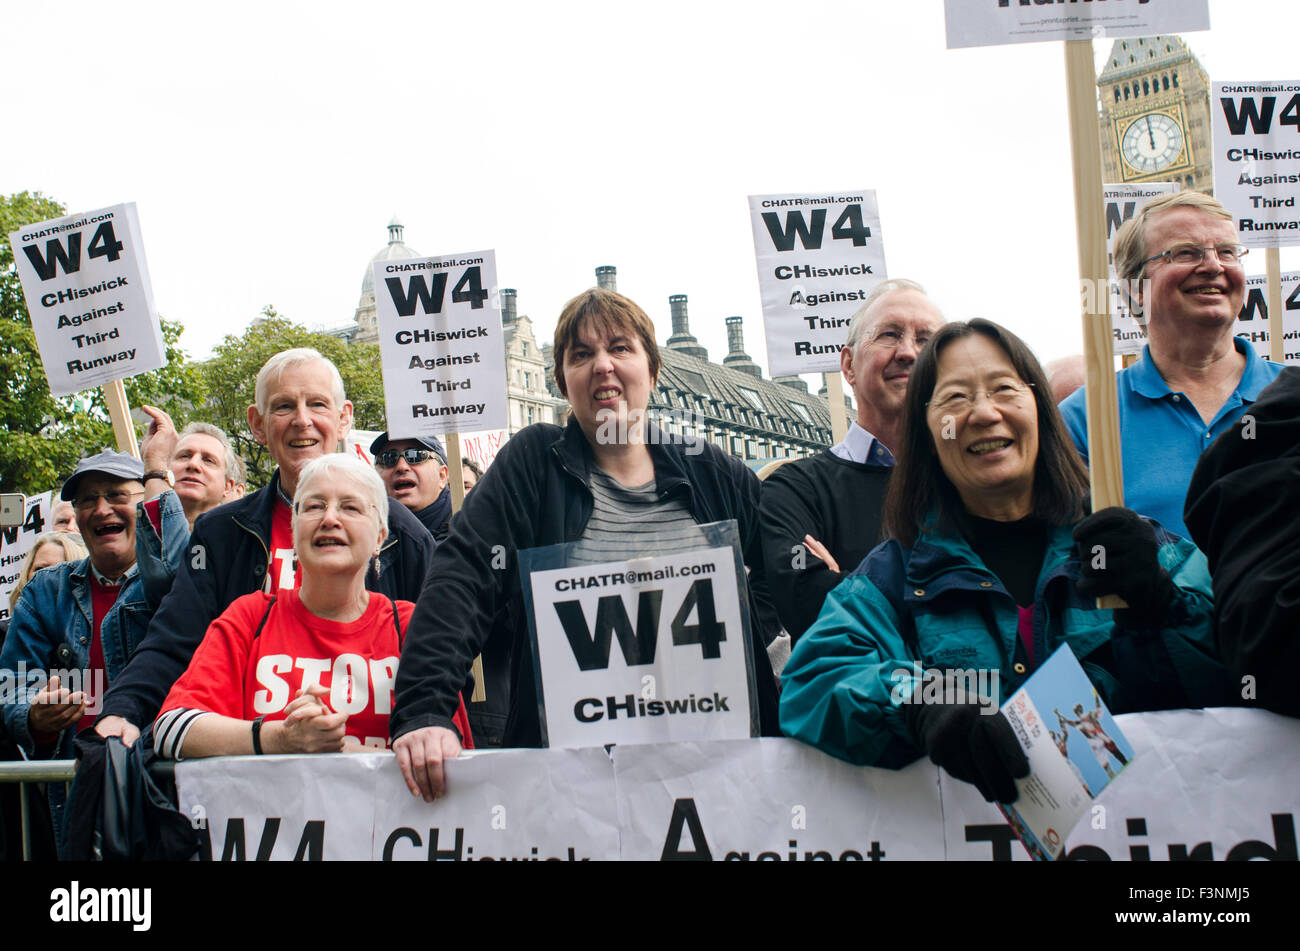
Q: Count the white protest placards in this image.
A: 9